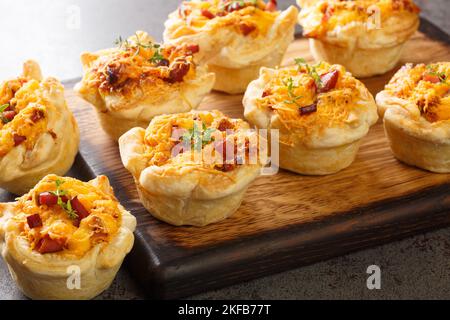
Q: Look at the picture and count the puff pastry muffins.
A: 8